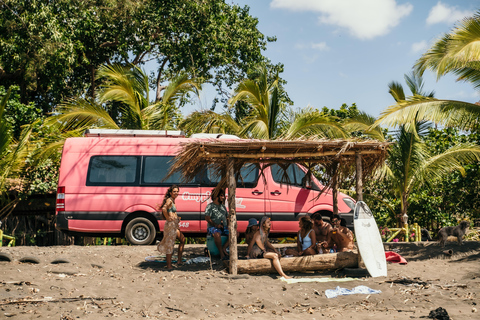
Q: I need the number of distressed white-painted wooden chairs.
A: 0